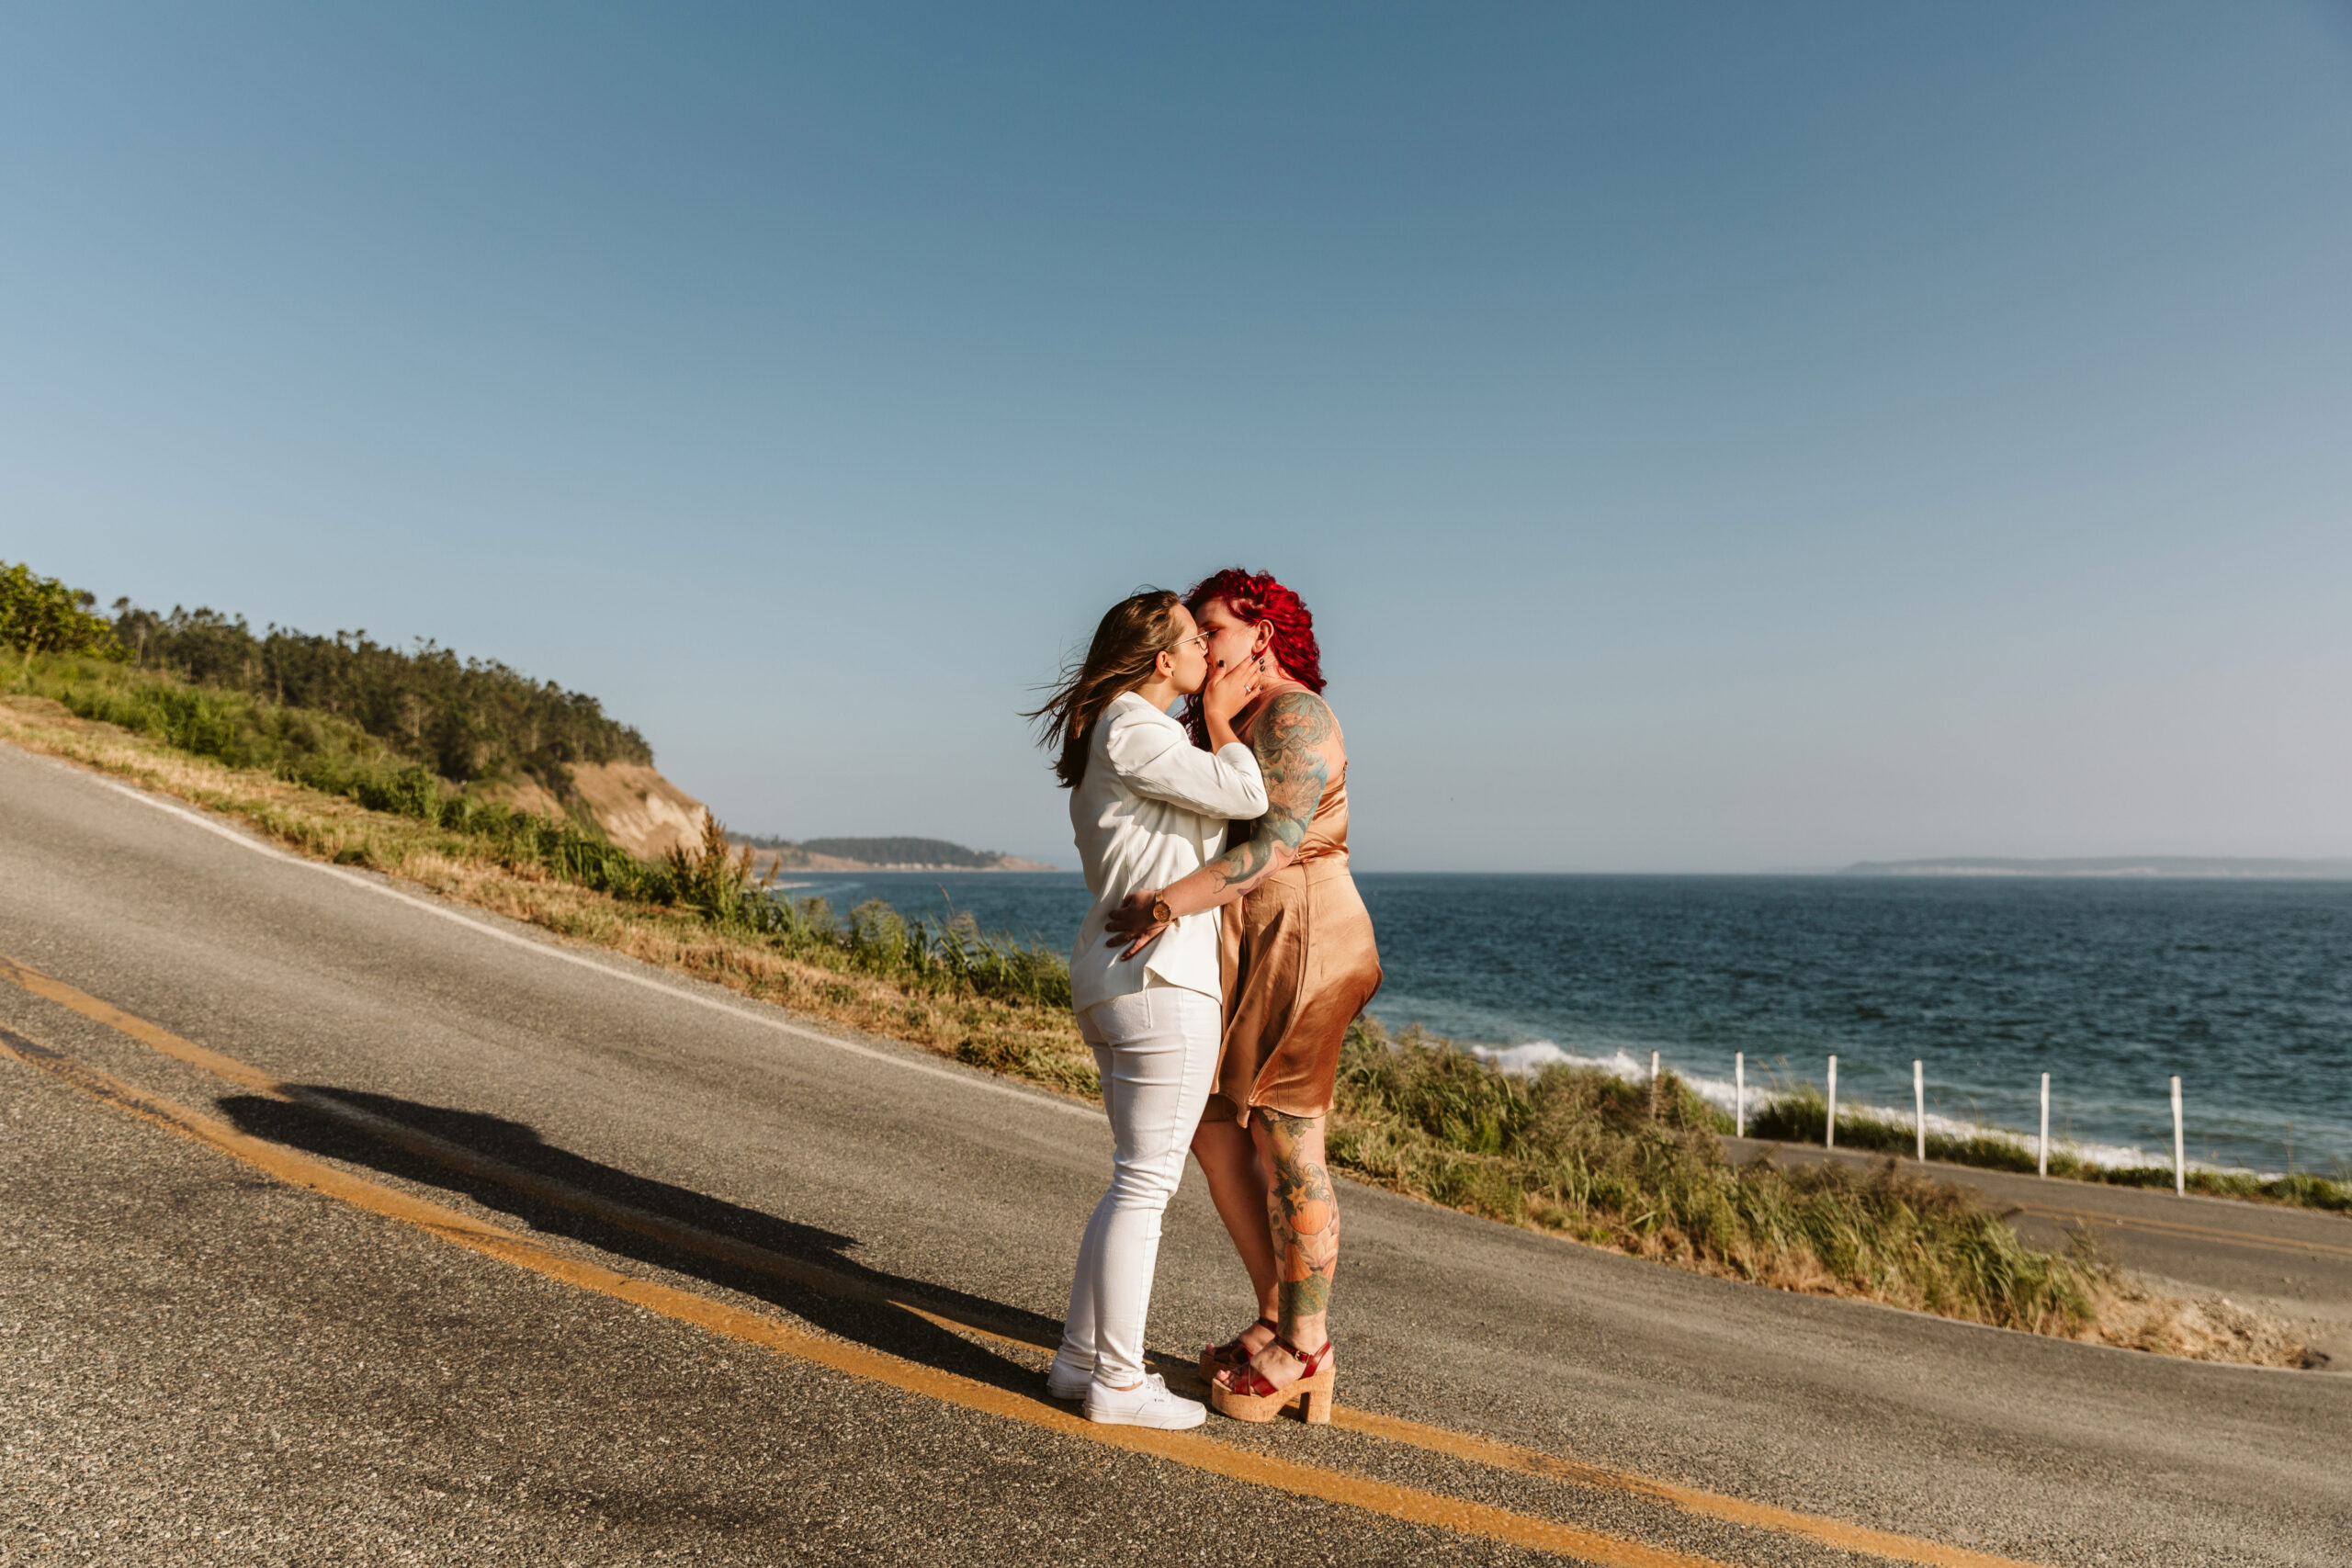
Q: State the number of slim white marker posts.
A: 6